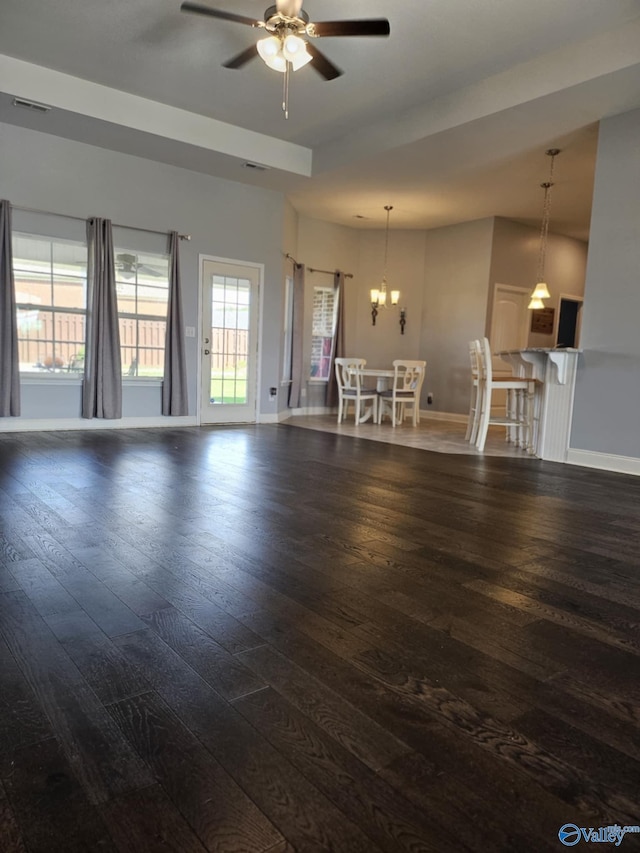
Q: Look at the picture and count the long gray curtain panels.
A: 5